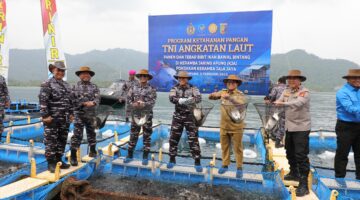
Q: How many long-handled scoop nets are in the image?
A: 5